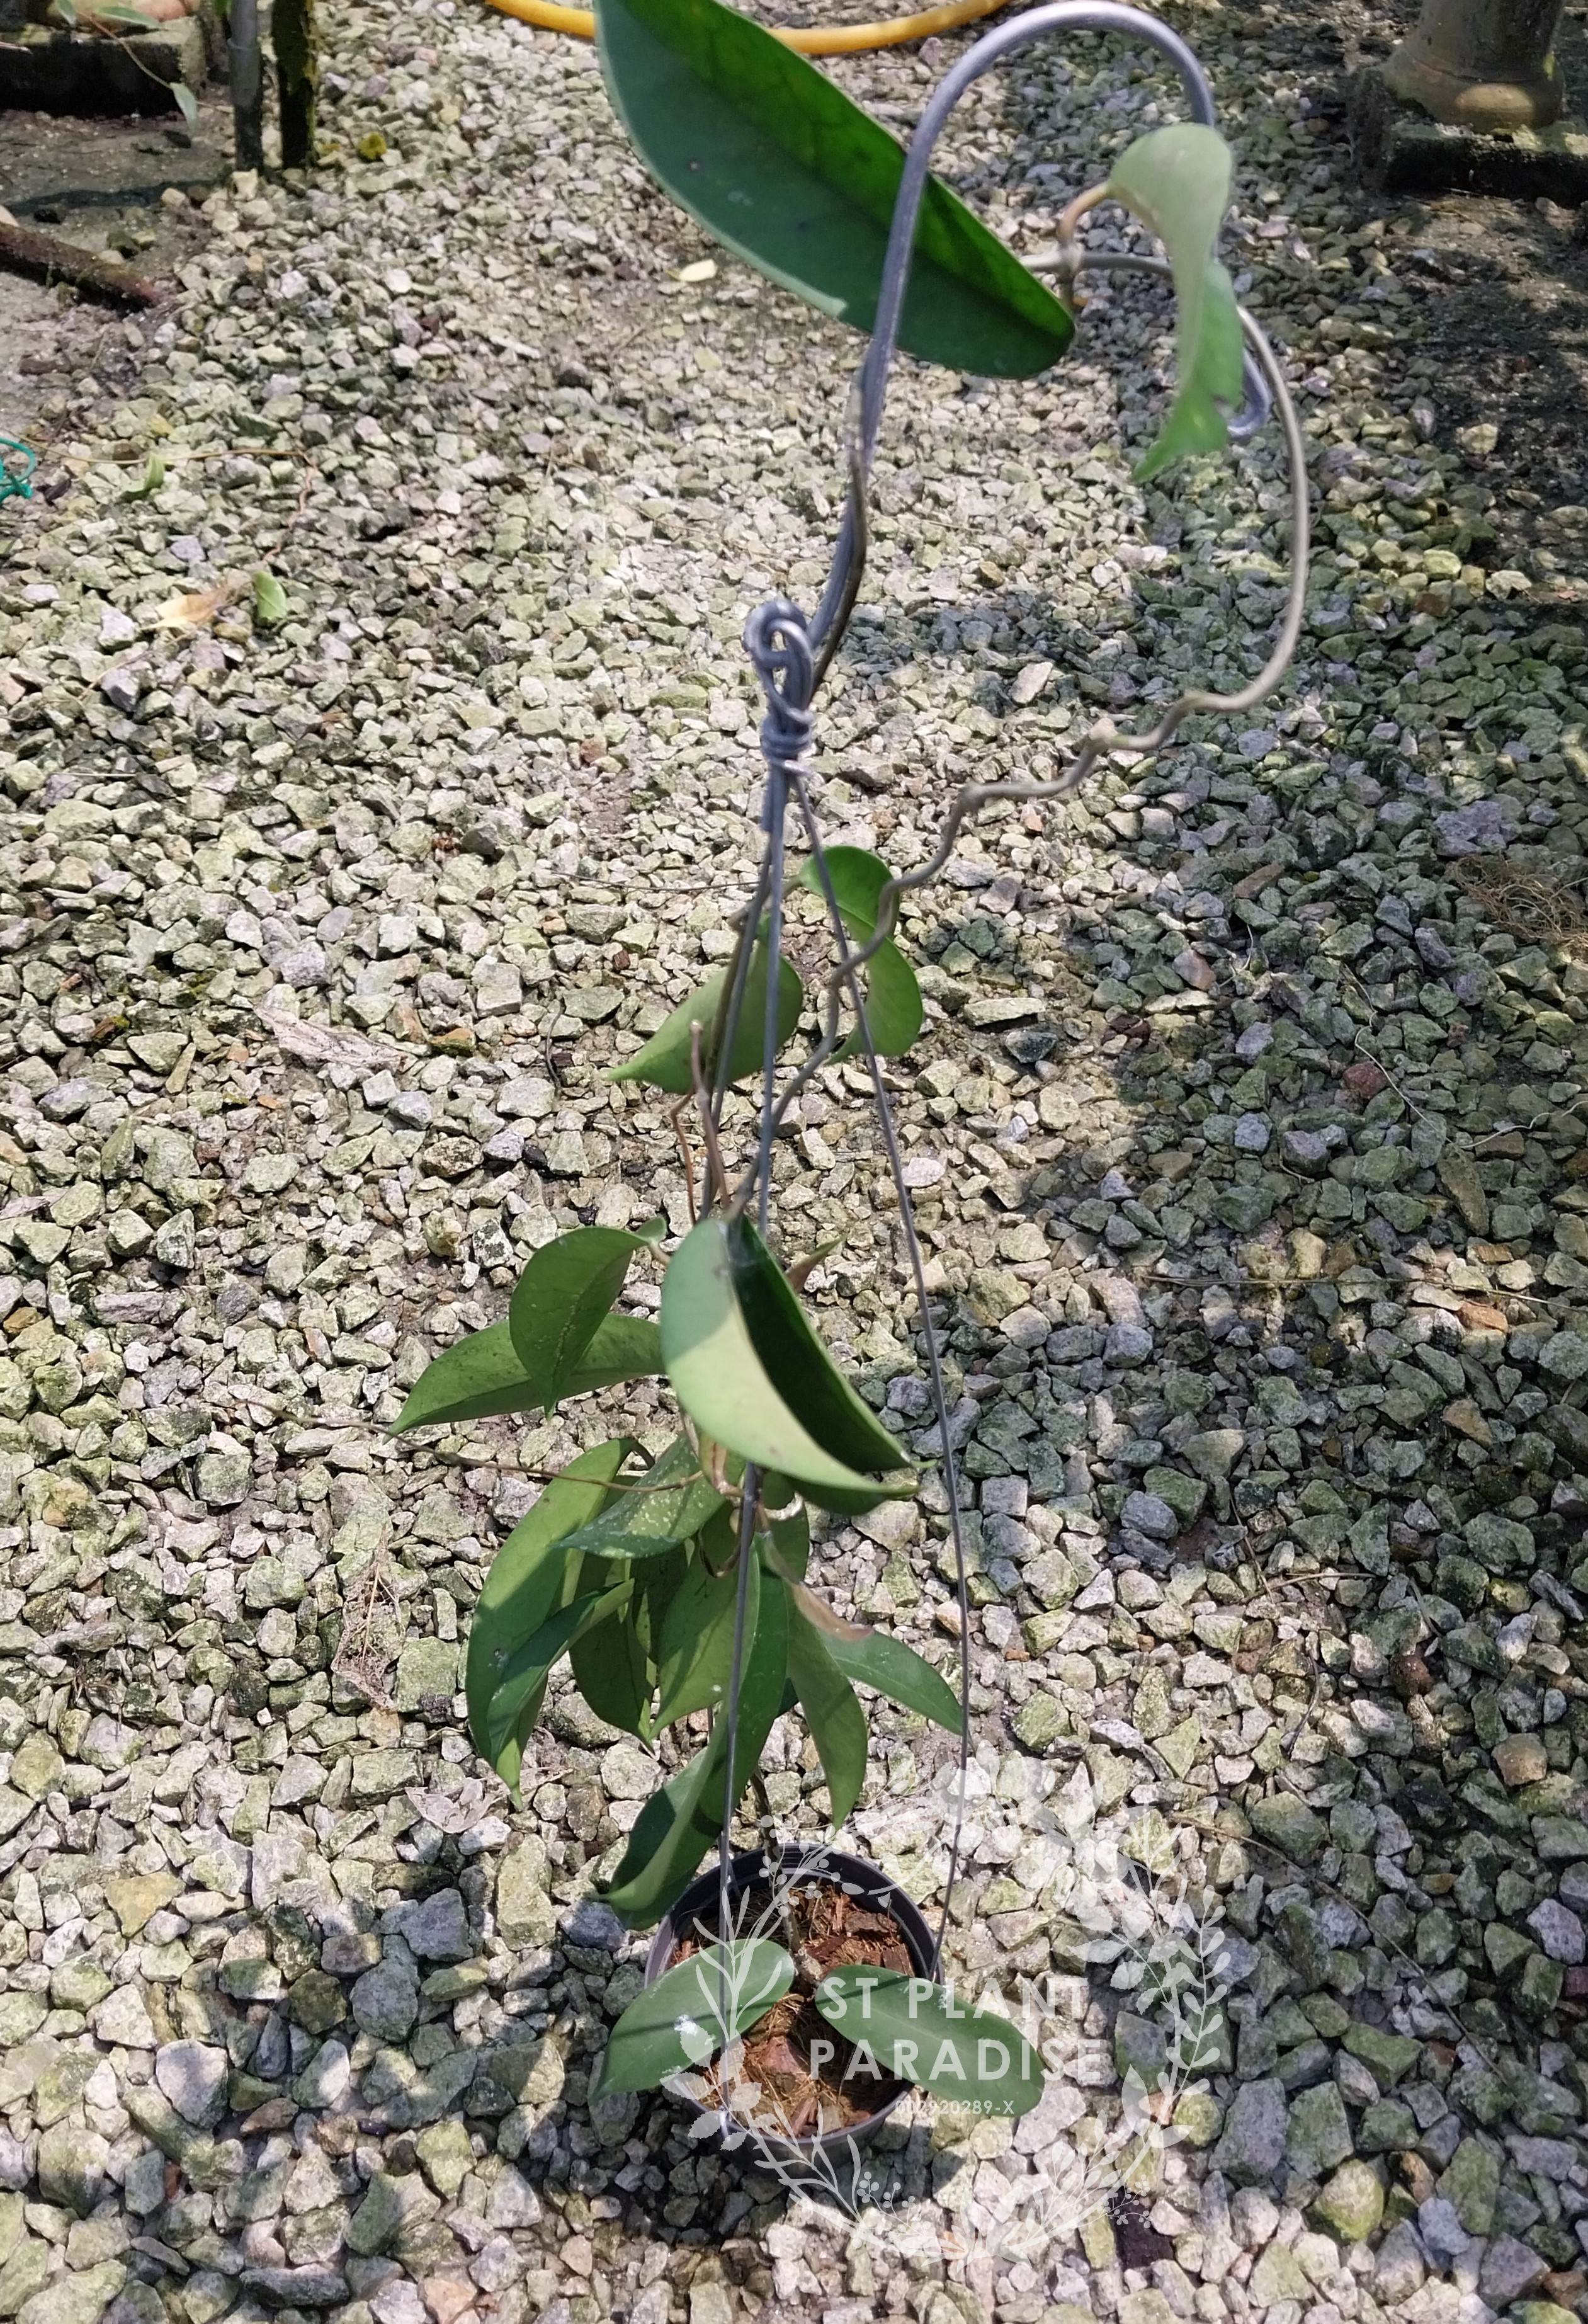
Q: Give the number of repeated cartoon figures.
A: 0